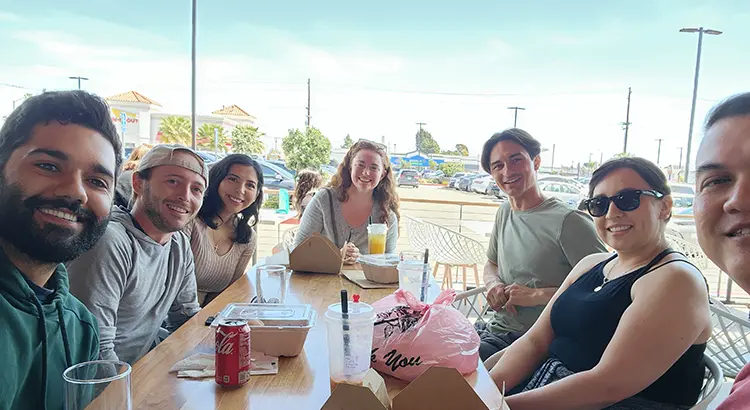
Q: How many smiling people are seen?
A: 7